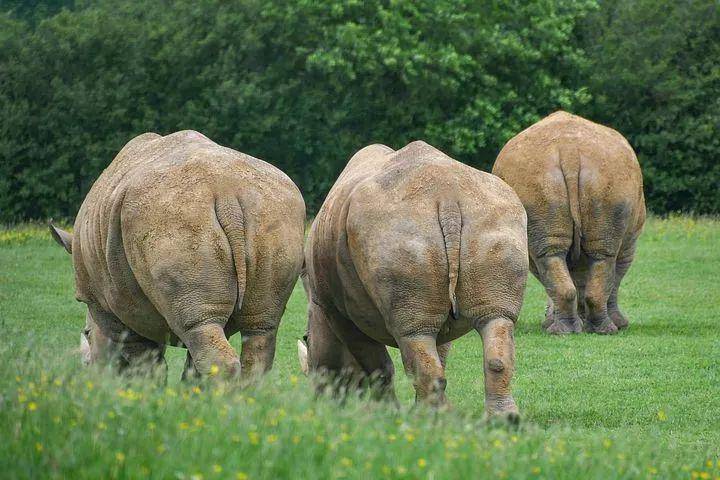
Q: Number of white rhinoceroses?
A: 3